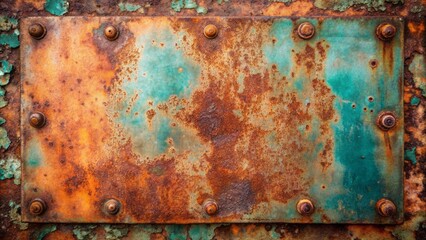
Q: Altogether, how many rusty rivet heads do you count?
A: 12